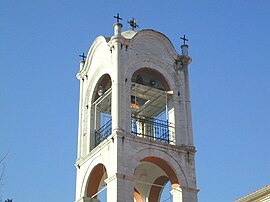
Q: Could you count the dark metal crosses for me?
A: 4